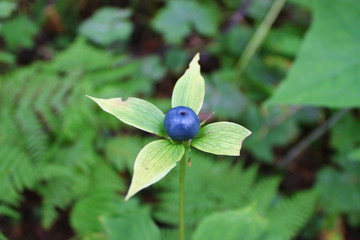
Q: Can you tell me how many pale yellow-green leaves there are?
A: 4